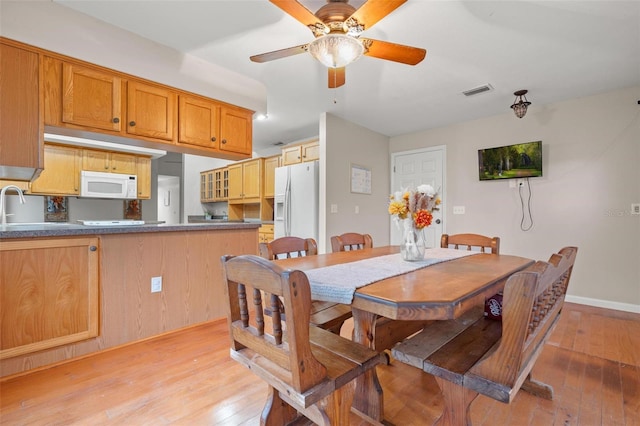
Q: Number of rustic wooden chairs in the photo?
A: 4